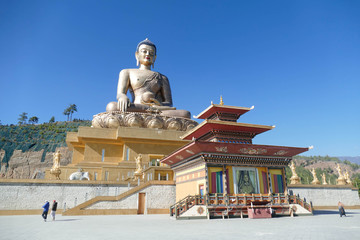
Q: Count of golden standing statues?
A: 7